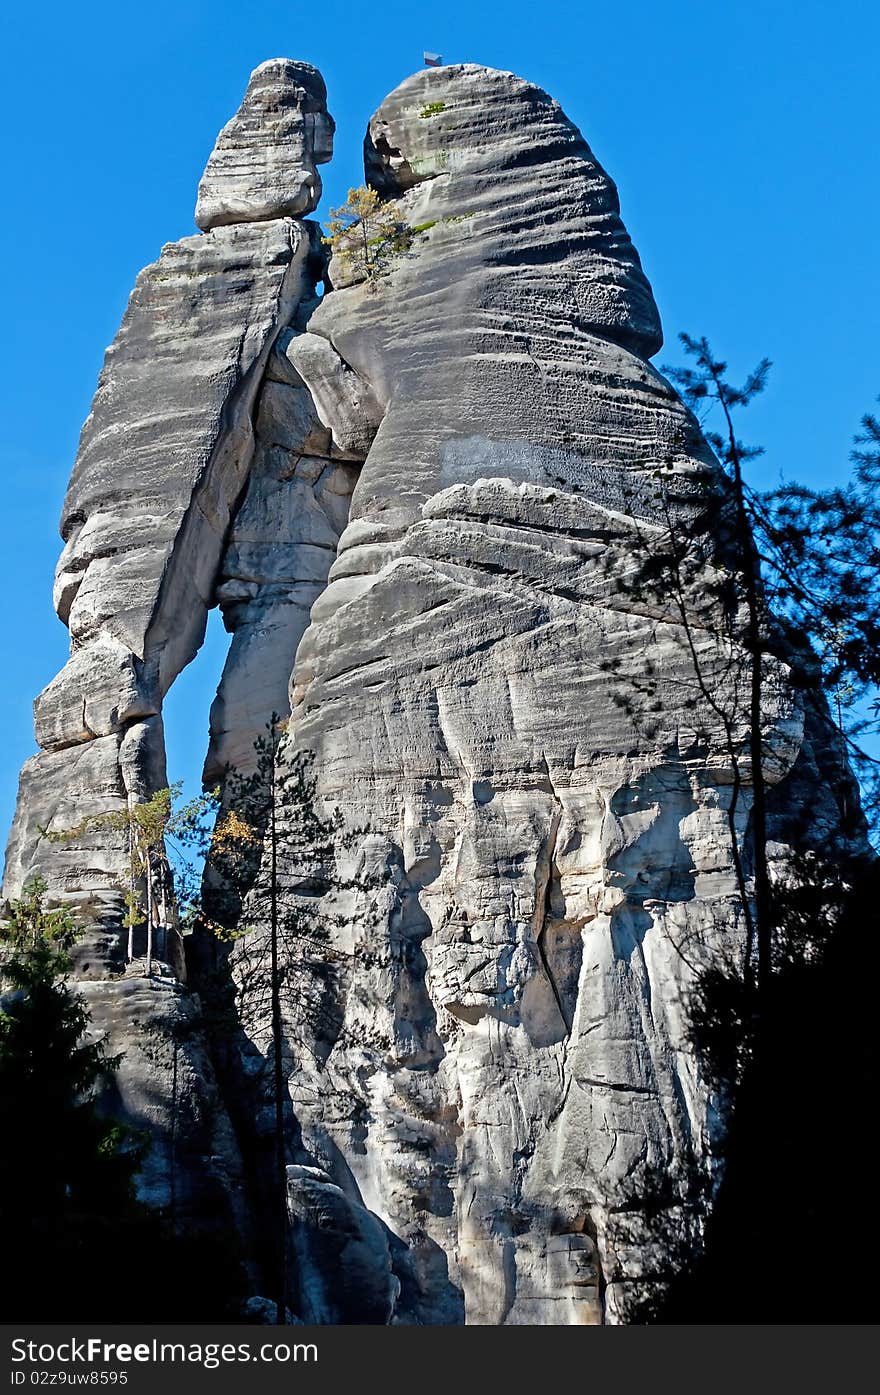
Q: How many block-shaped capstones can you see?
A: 1